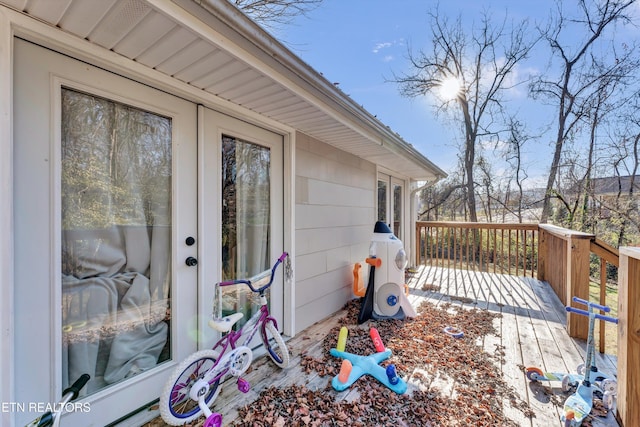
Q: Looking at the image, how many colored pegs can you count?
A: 4